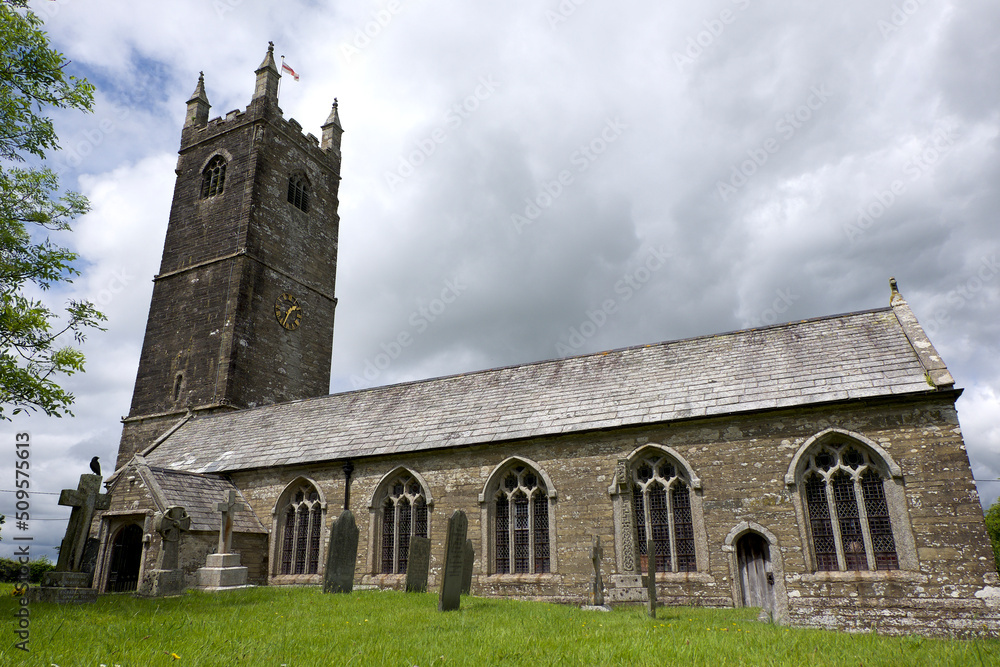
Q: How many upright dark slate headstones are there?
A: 5